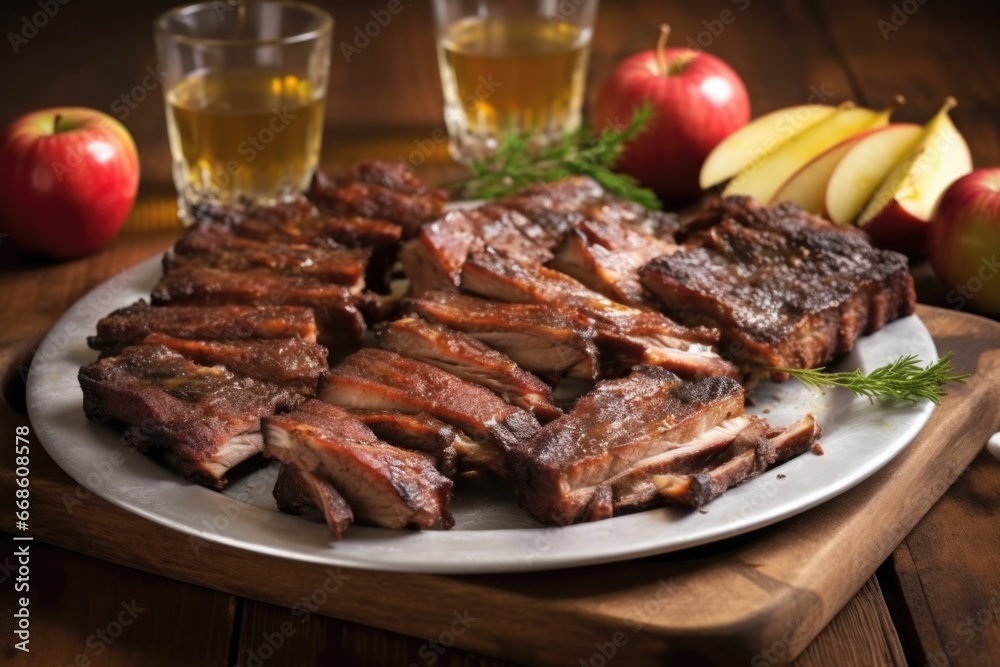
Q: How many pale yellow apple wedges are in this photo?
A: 5